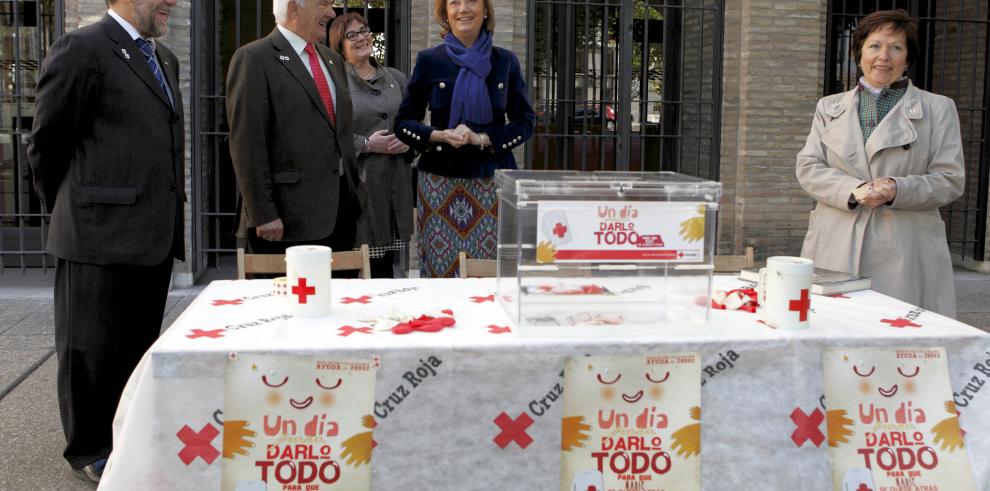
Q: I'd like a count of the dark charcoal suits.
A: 2